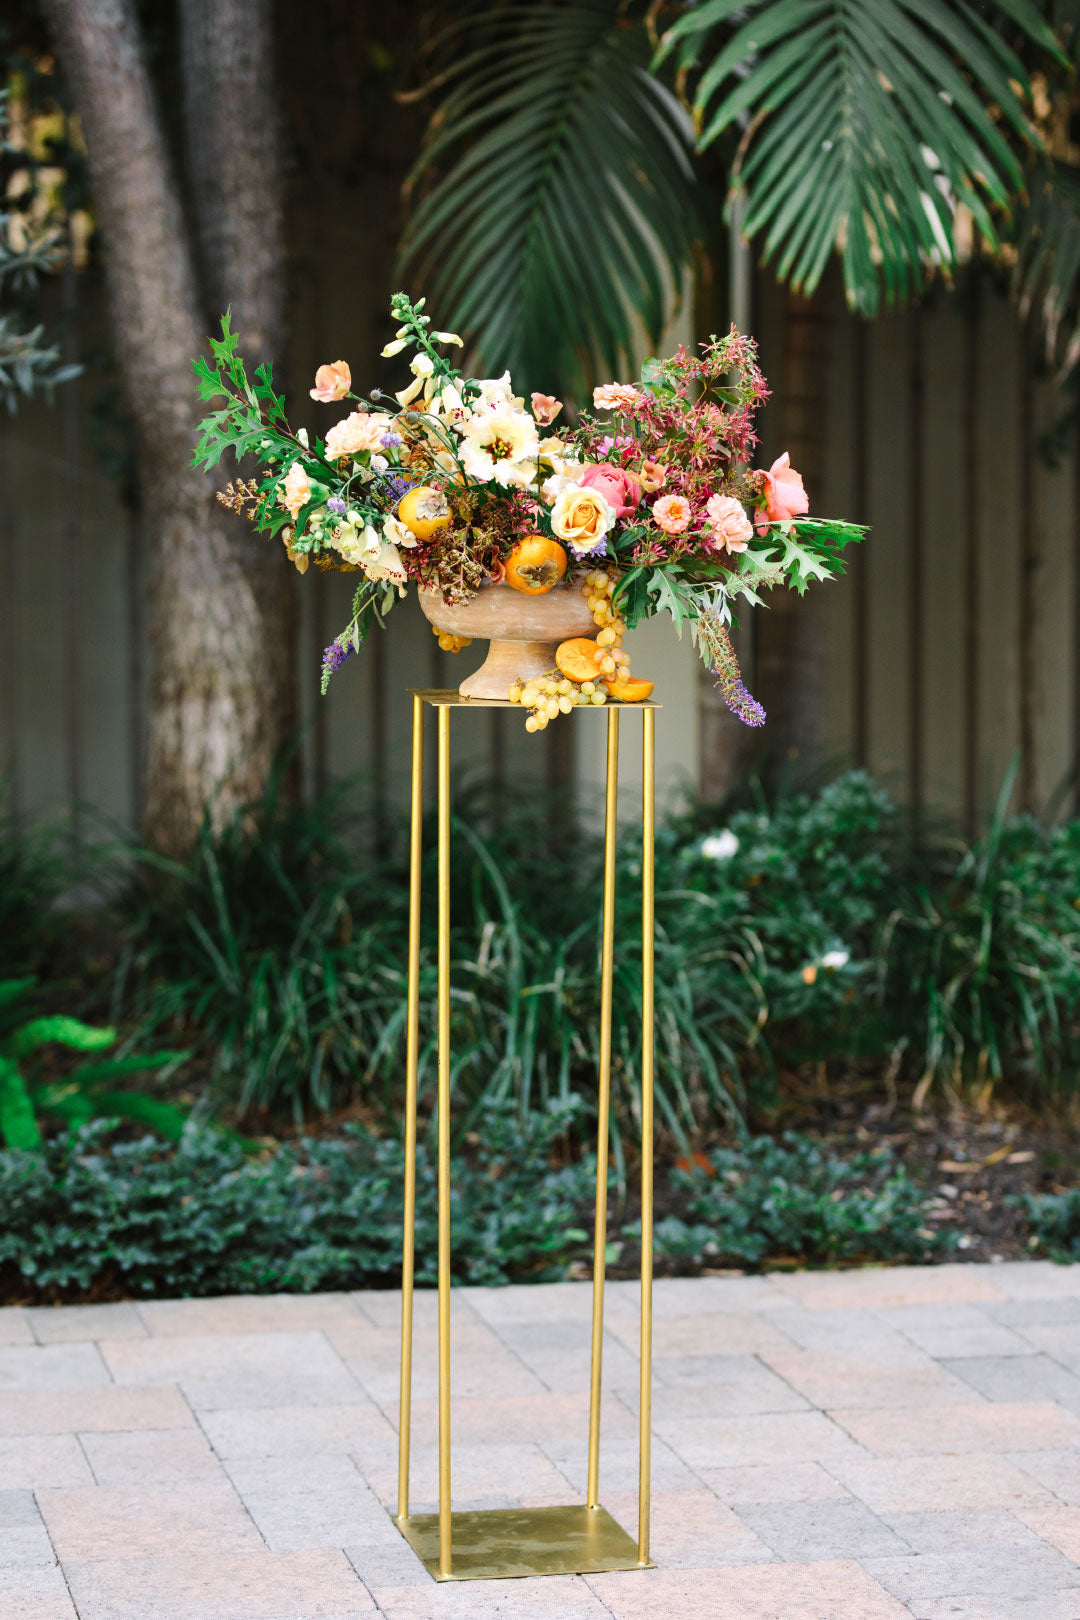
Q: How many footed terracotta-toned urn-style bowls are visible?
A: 1